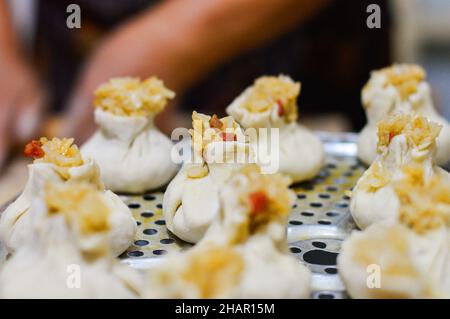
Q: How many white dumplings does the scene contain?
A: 11